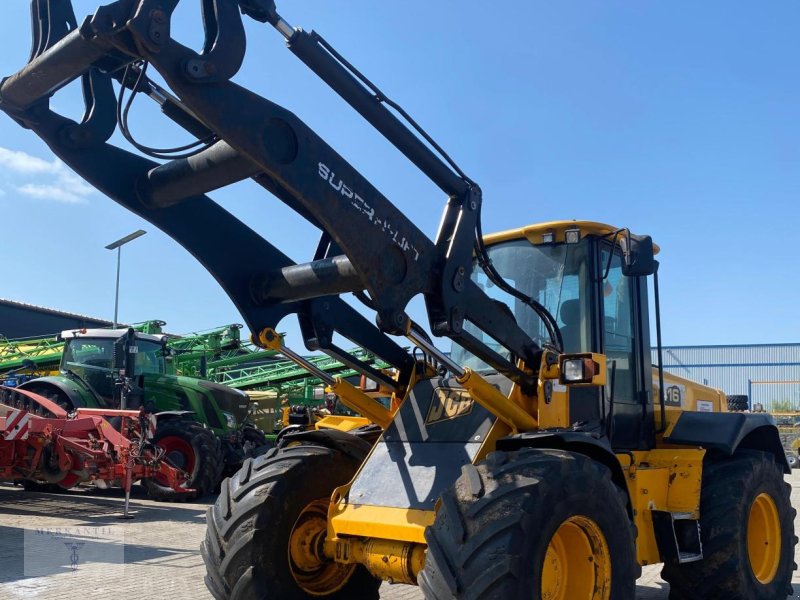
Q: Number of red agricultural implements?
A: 1